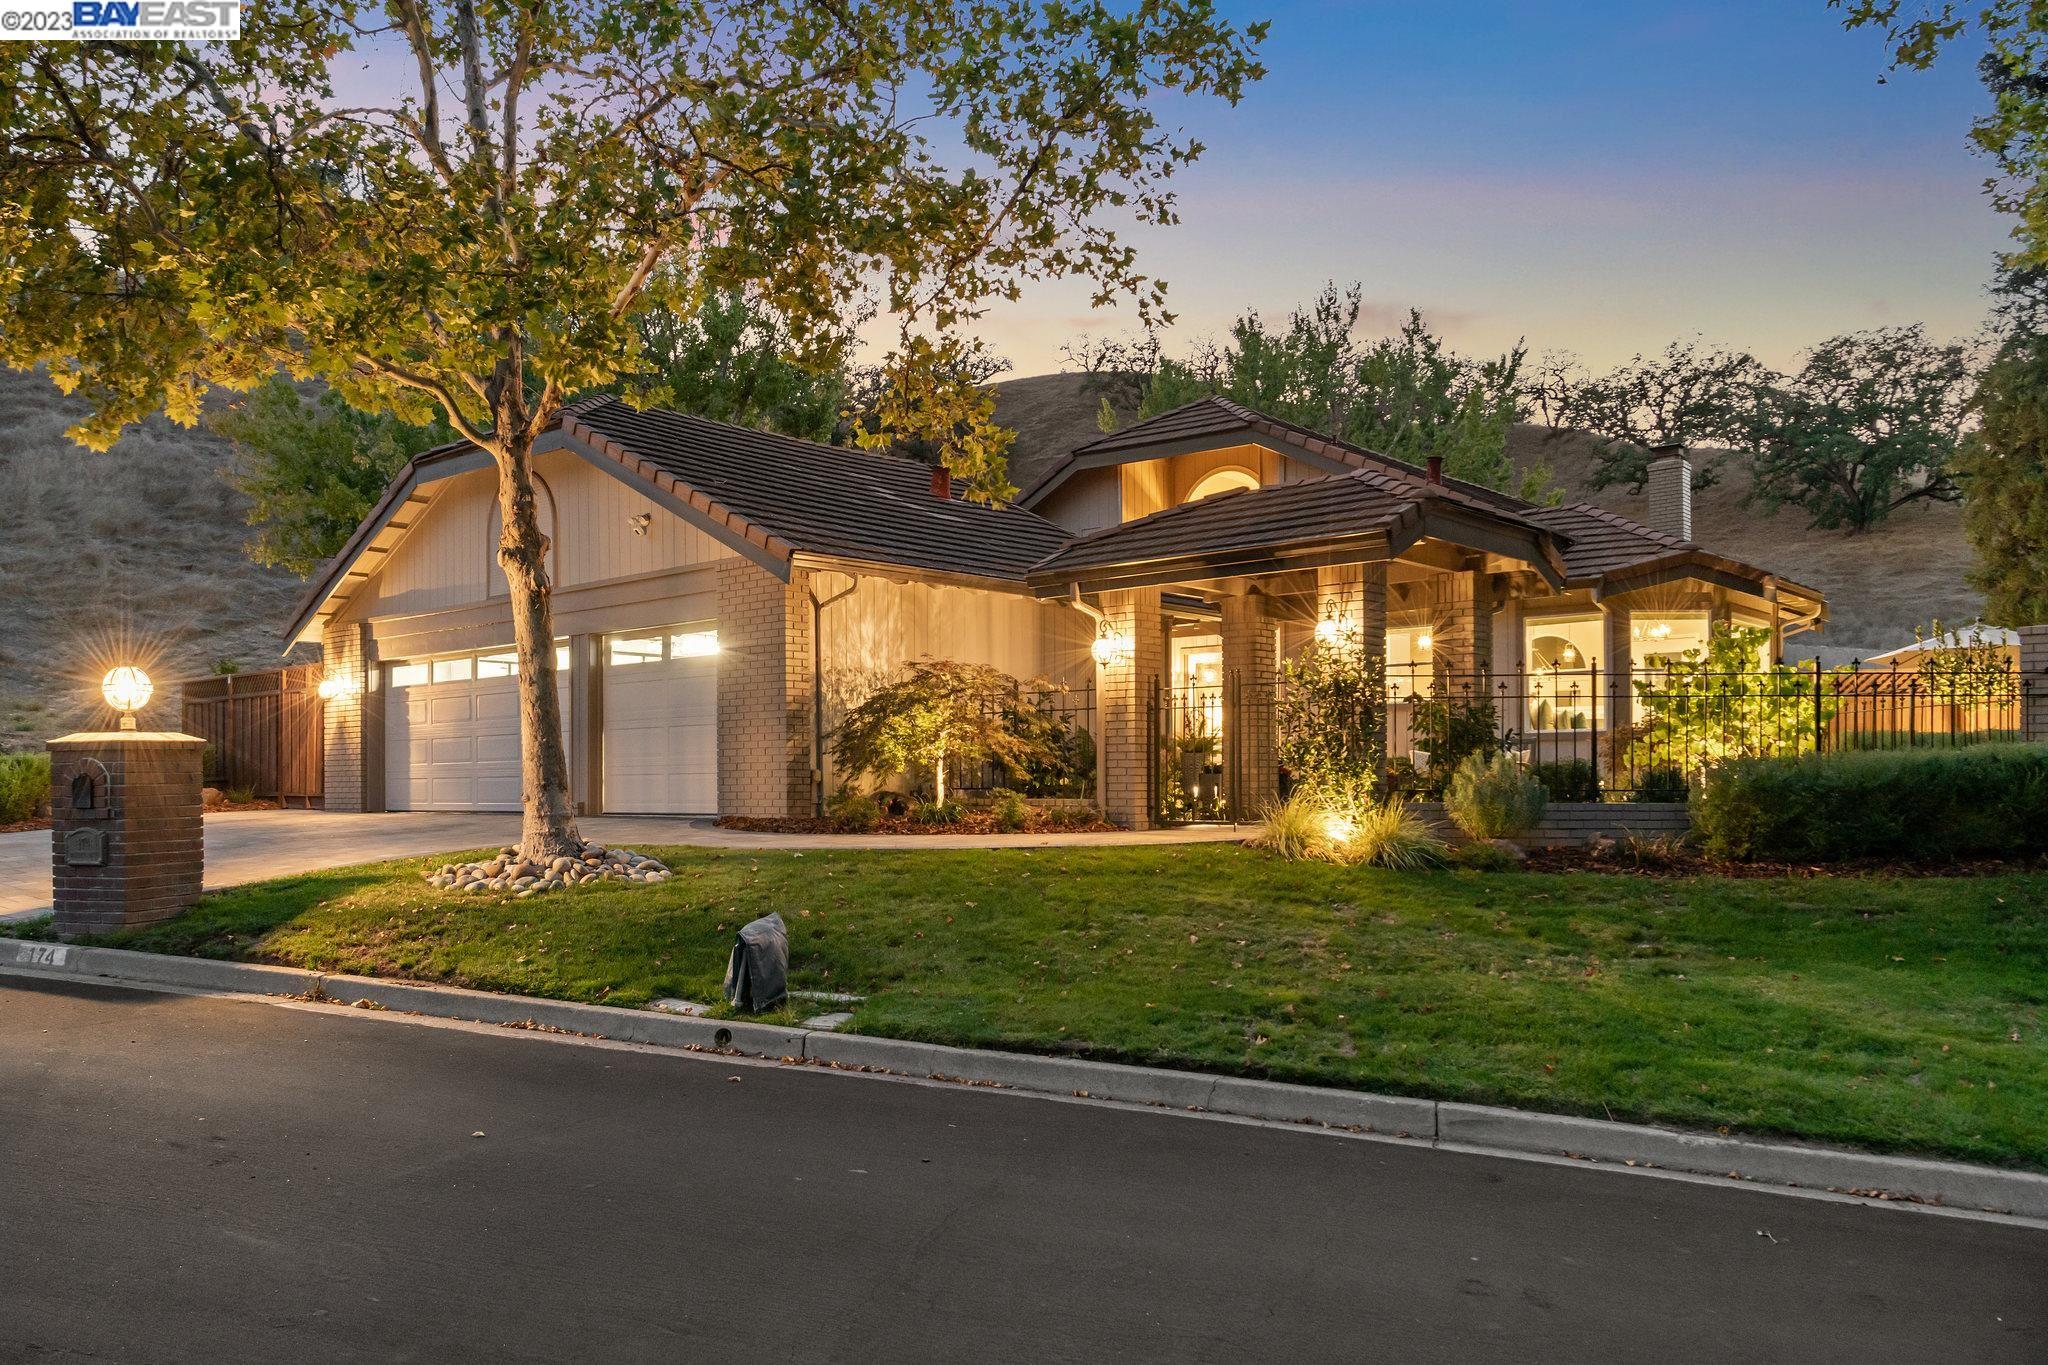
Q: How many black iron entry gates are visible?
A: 1